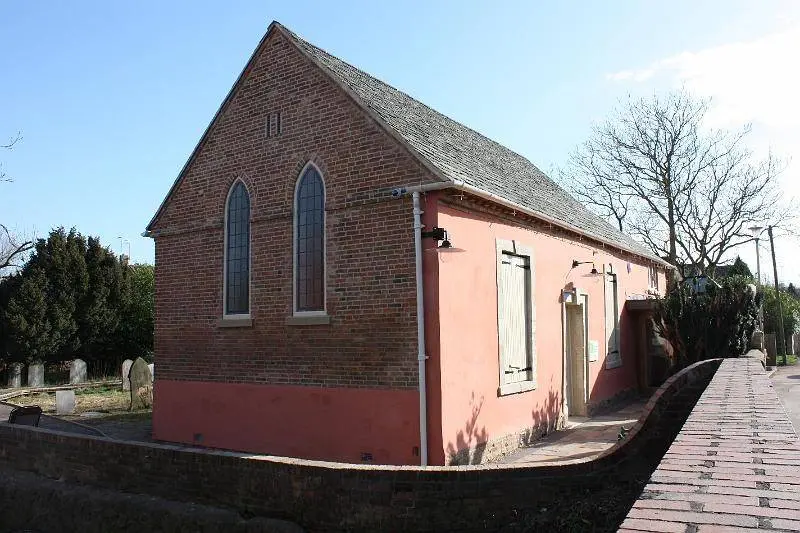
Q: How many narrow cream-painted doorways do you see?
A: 1